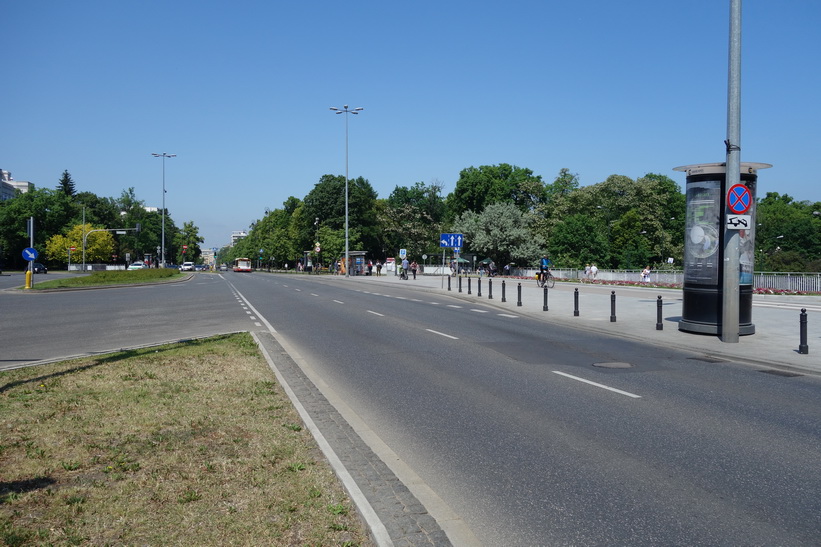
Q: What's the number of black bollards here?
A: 12